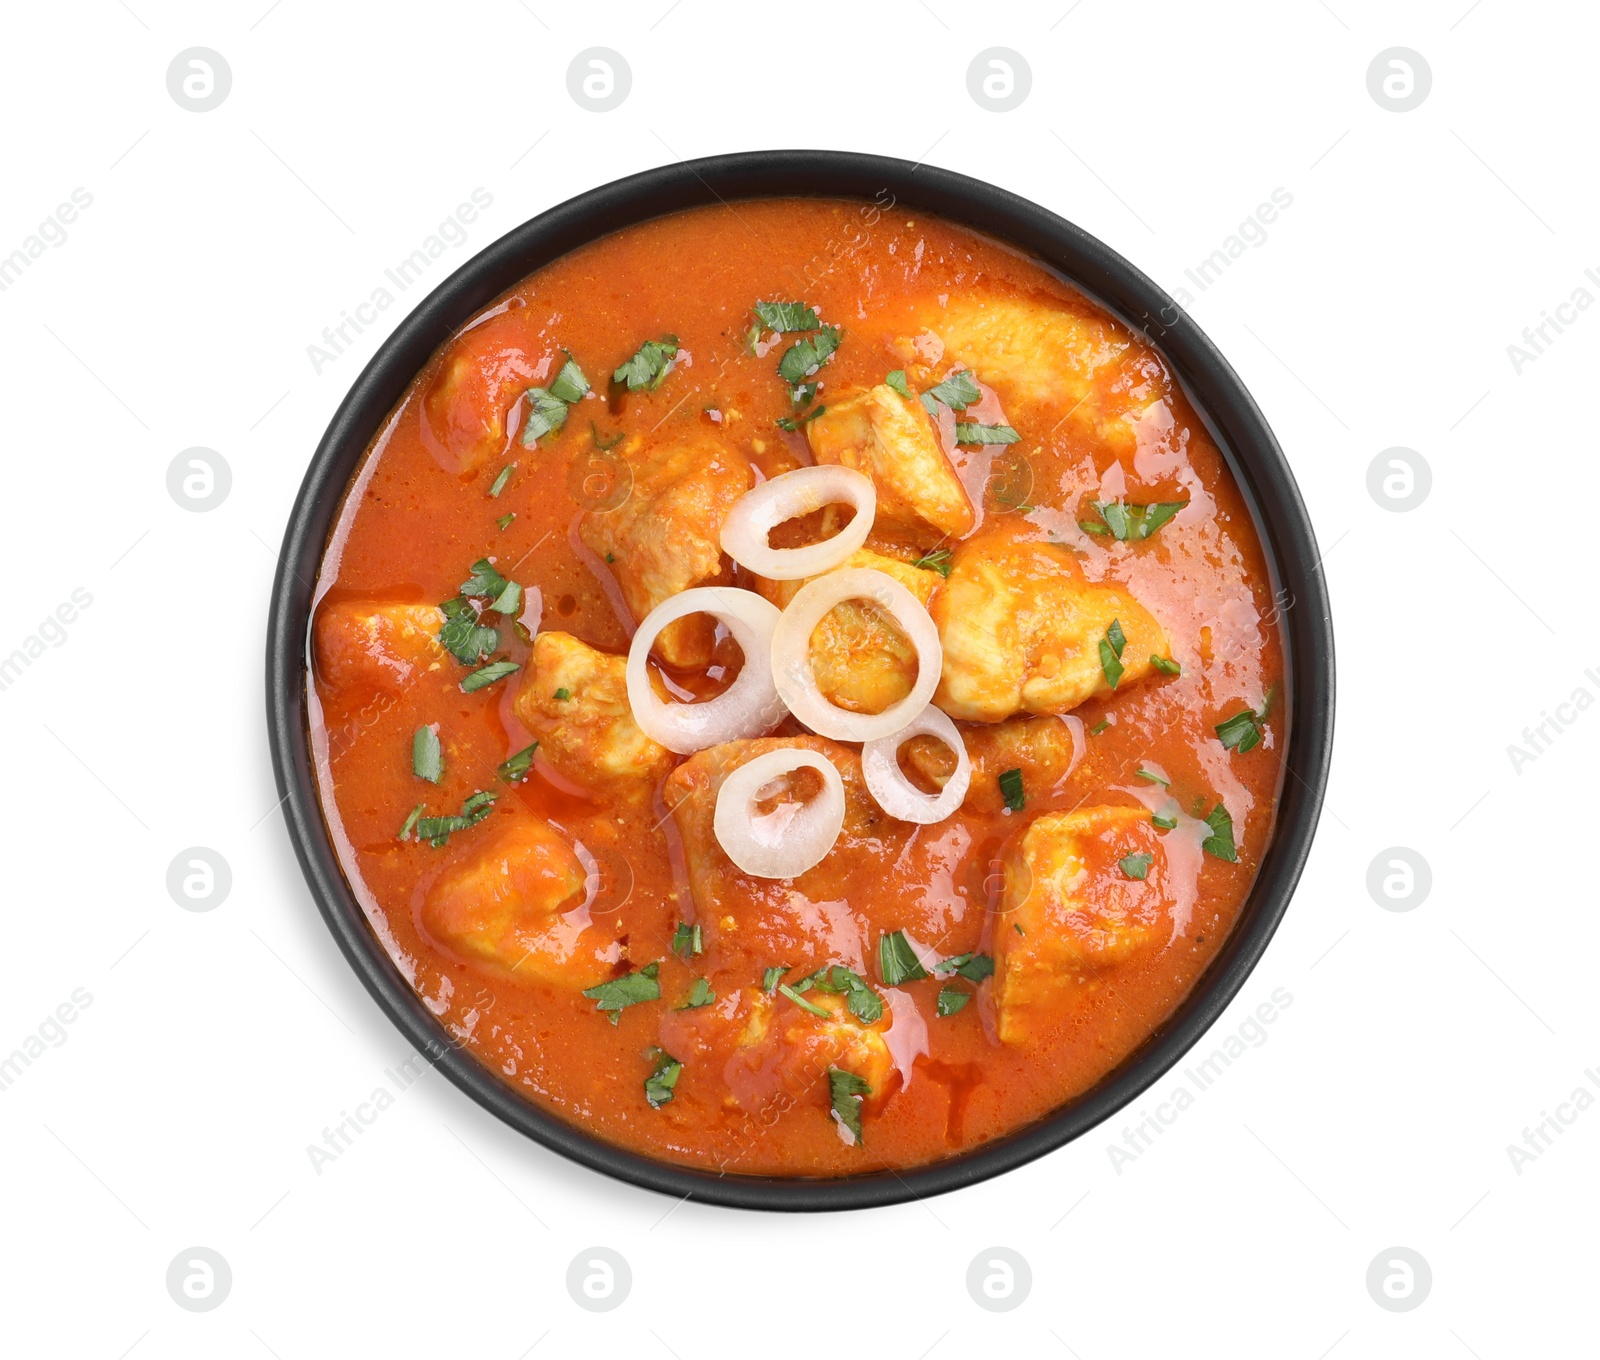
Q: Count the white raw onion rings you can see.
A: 5